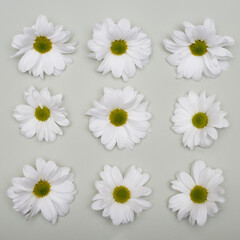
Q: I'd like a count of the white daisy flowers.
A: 9